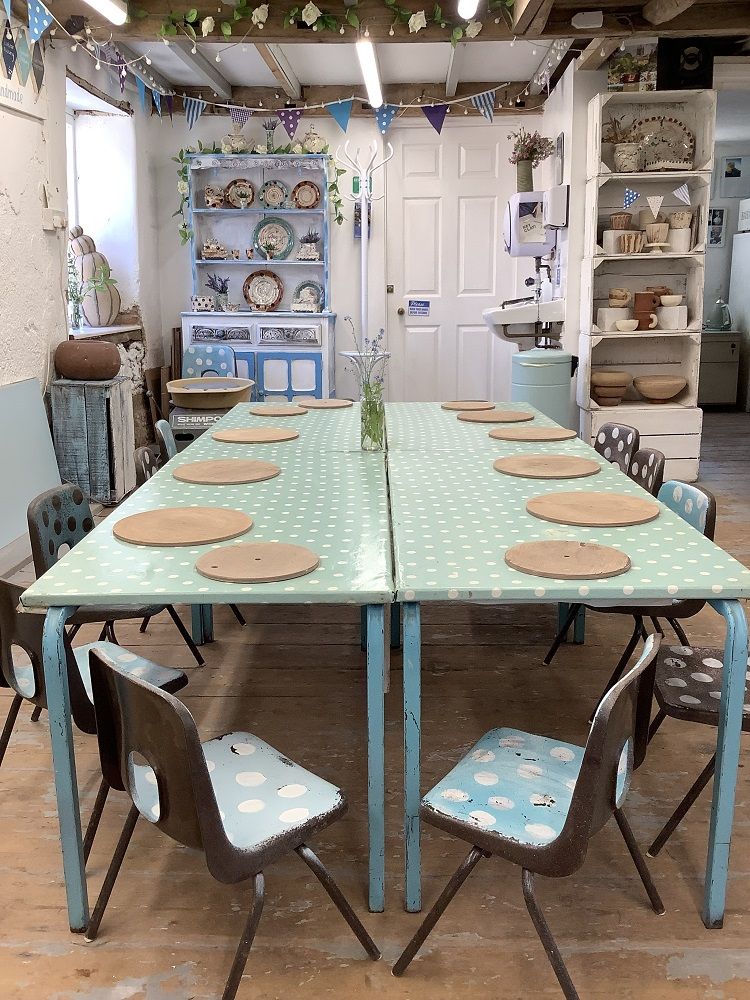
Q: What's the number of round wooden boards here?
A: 12